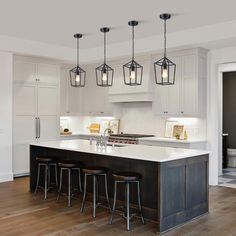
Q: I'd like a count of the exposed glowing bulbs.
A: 4